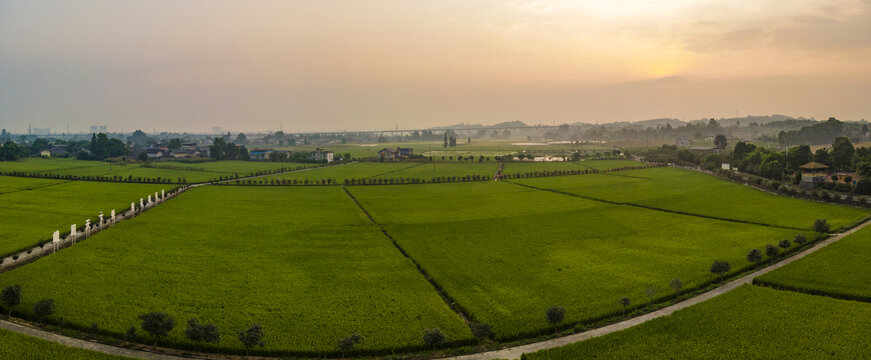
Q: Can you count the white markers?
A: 10